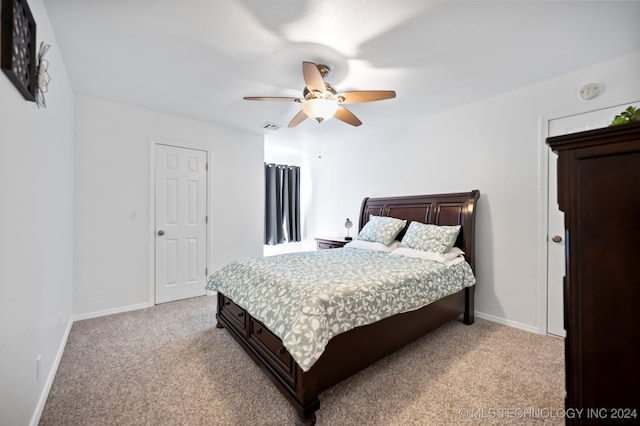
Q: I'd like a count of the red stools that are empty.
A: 0